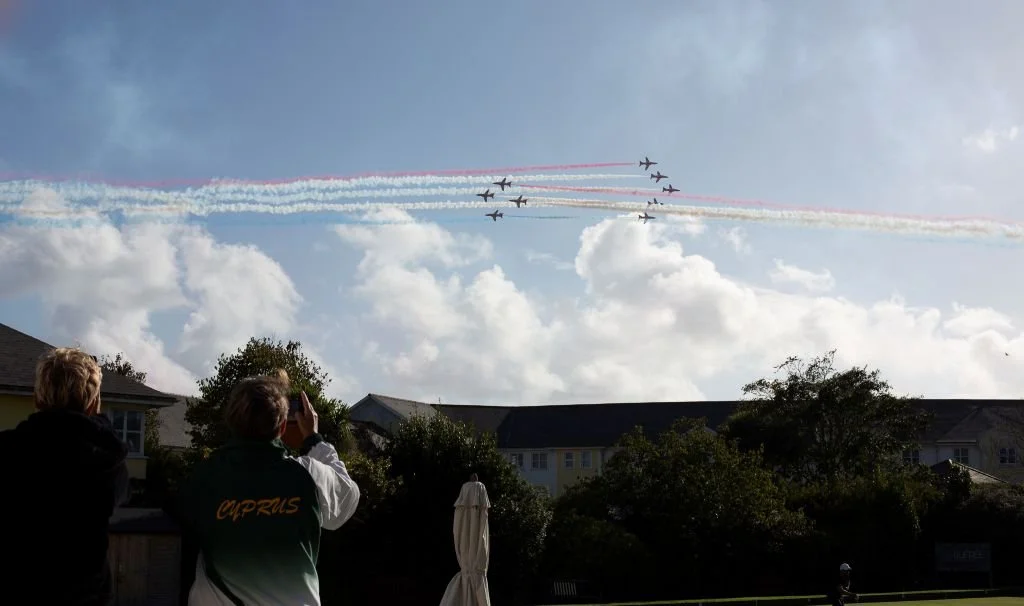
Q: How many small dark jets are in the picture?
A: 9